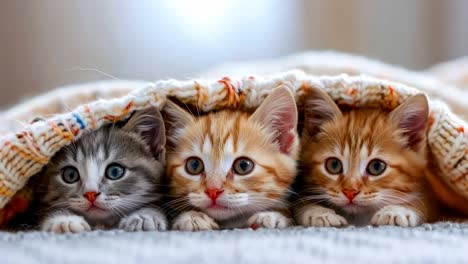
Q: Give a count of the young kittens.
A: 3